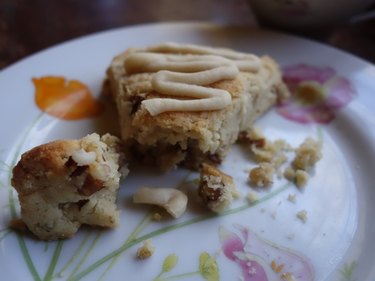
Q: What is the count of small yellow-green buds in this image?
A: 2